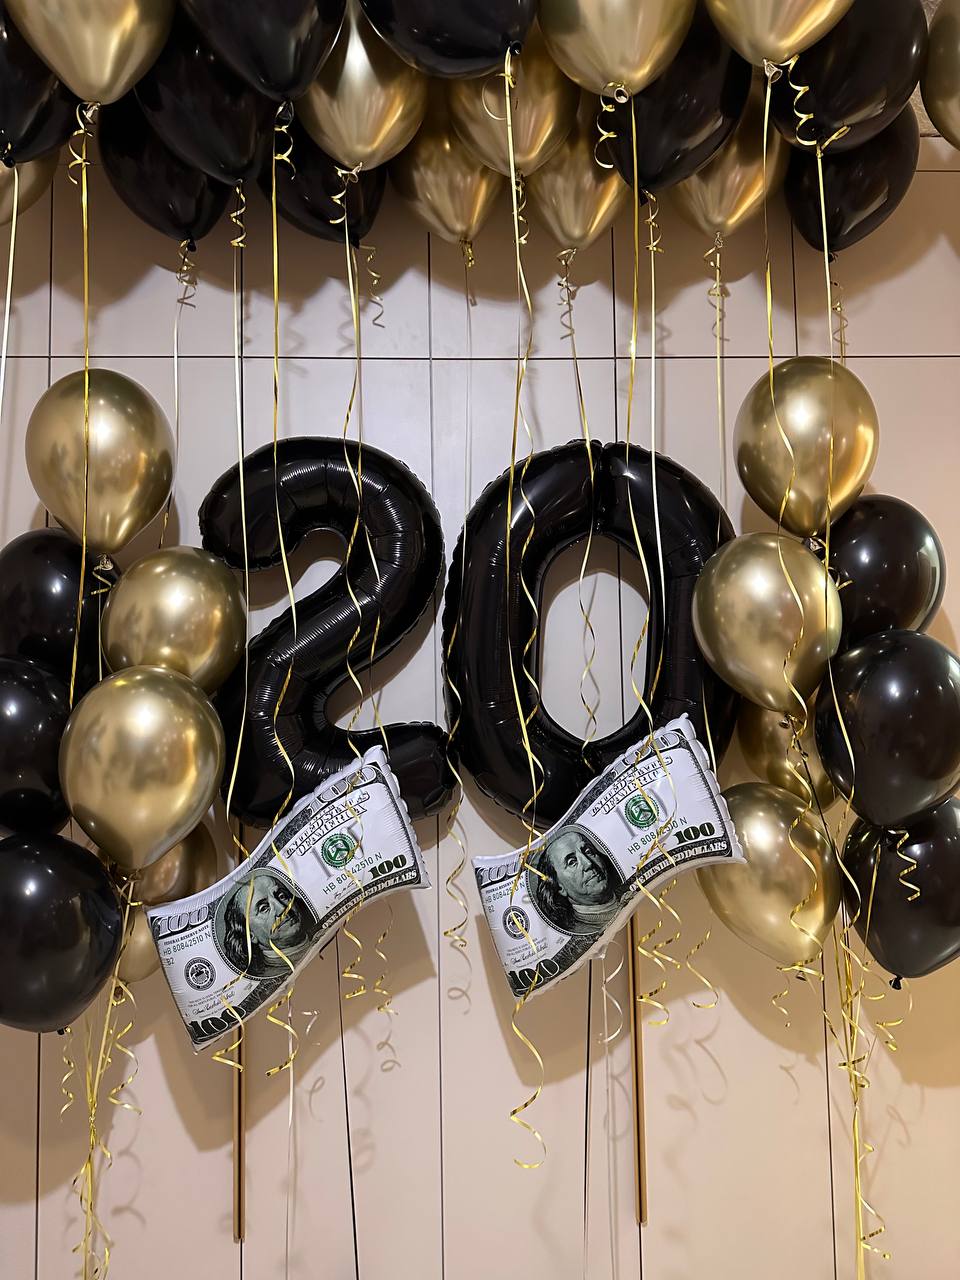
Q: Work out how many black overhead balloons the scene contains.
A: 9